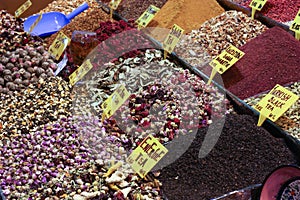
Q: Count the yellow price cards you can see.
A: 12